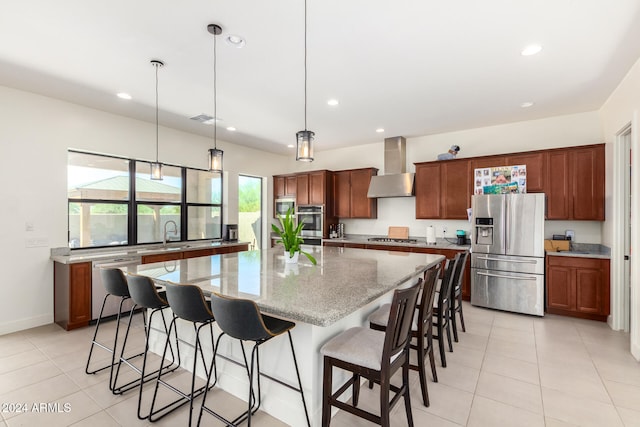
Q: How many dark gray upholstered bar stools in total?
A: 4